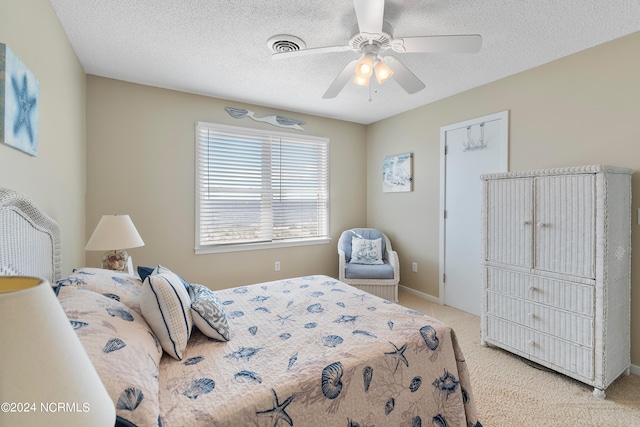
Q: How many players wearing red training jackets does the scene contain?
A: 0